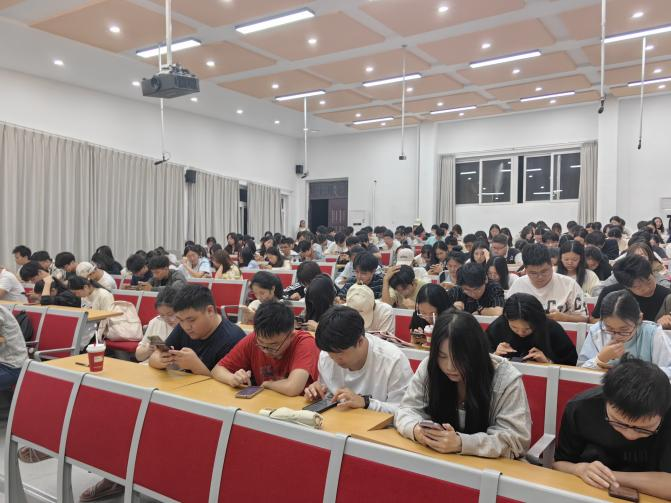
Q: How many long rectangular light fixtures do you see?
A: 10